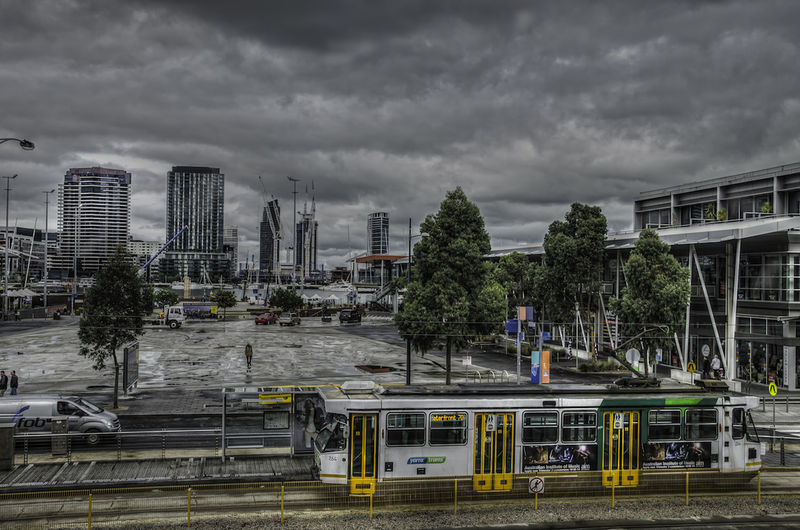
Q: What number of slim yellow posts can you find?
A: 9